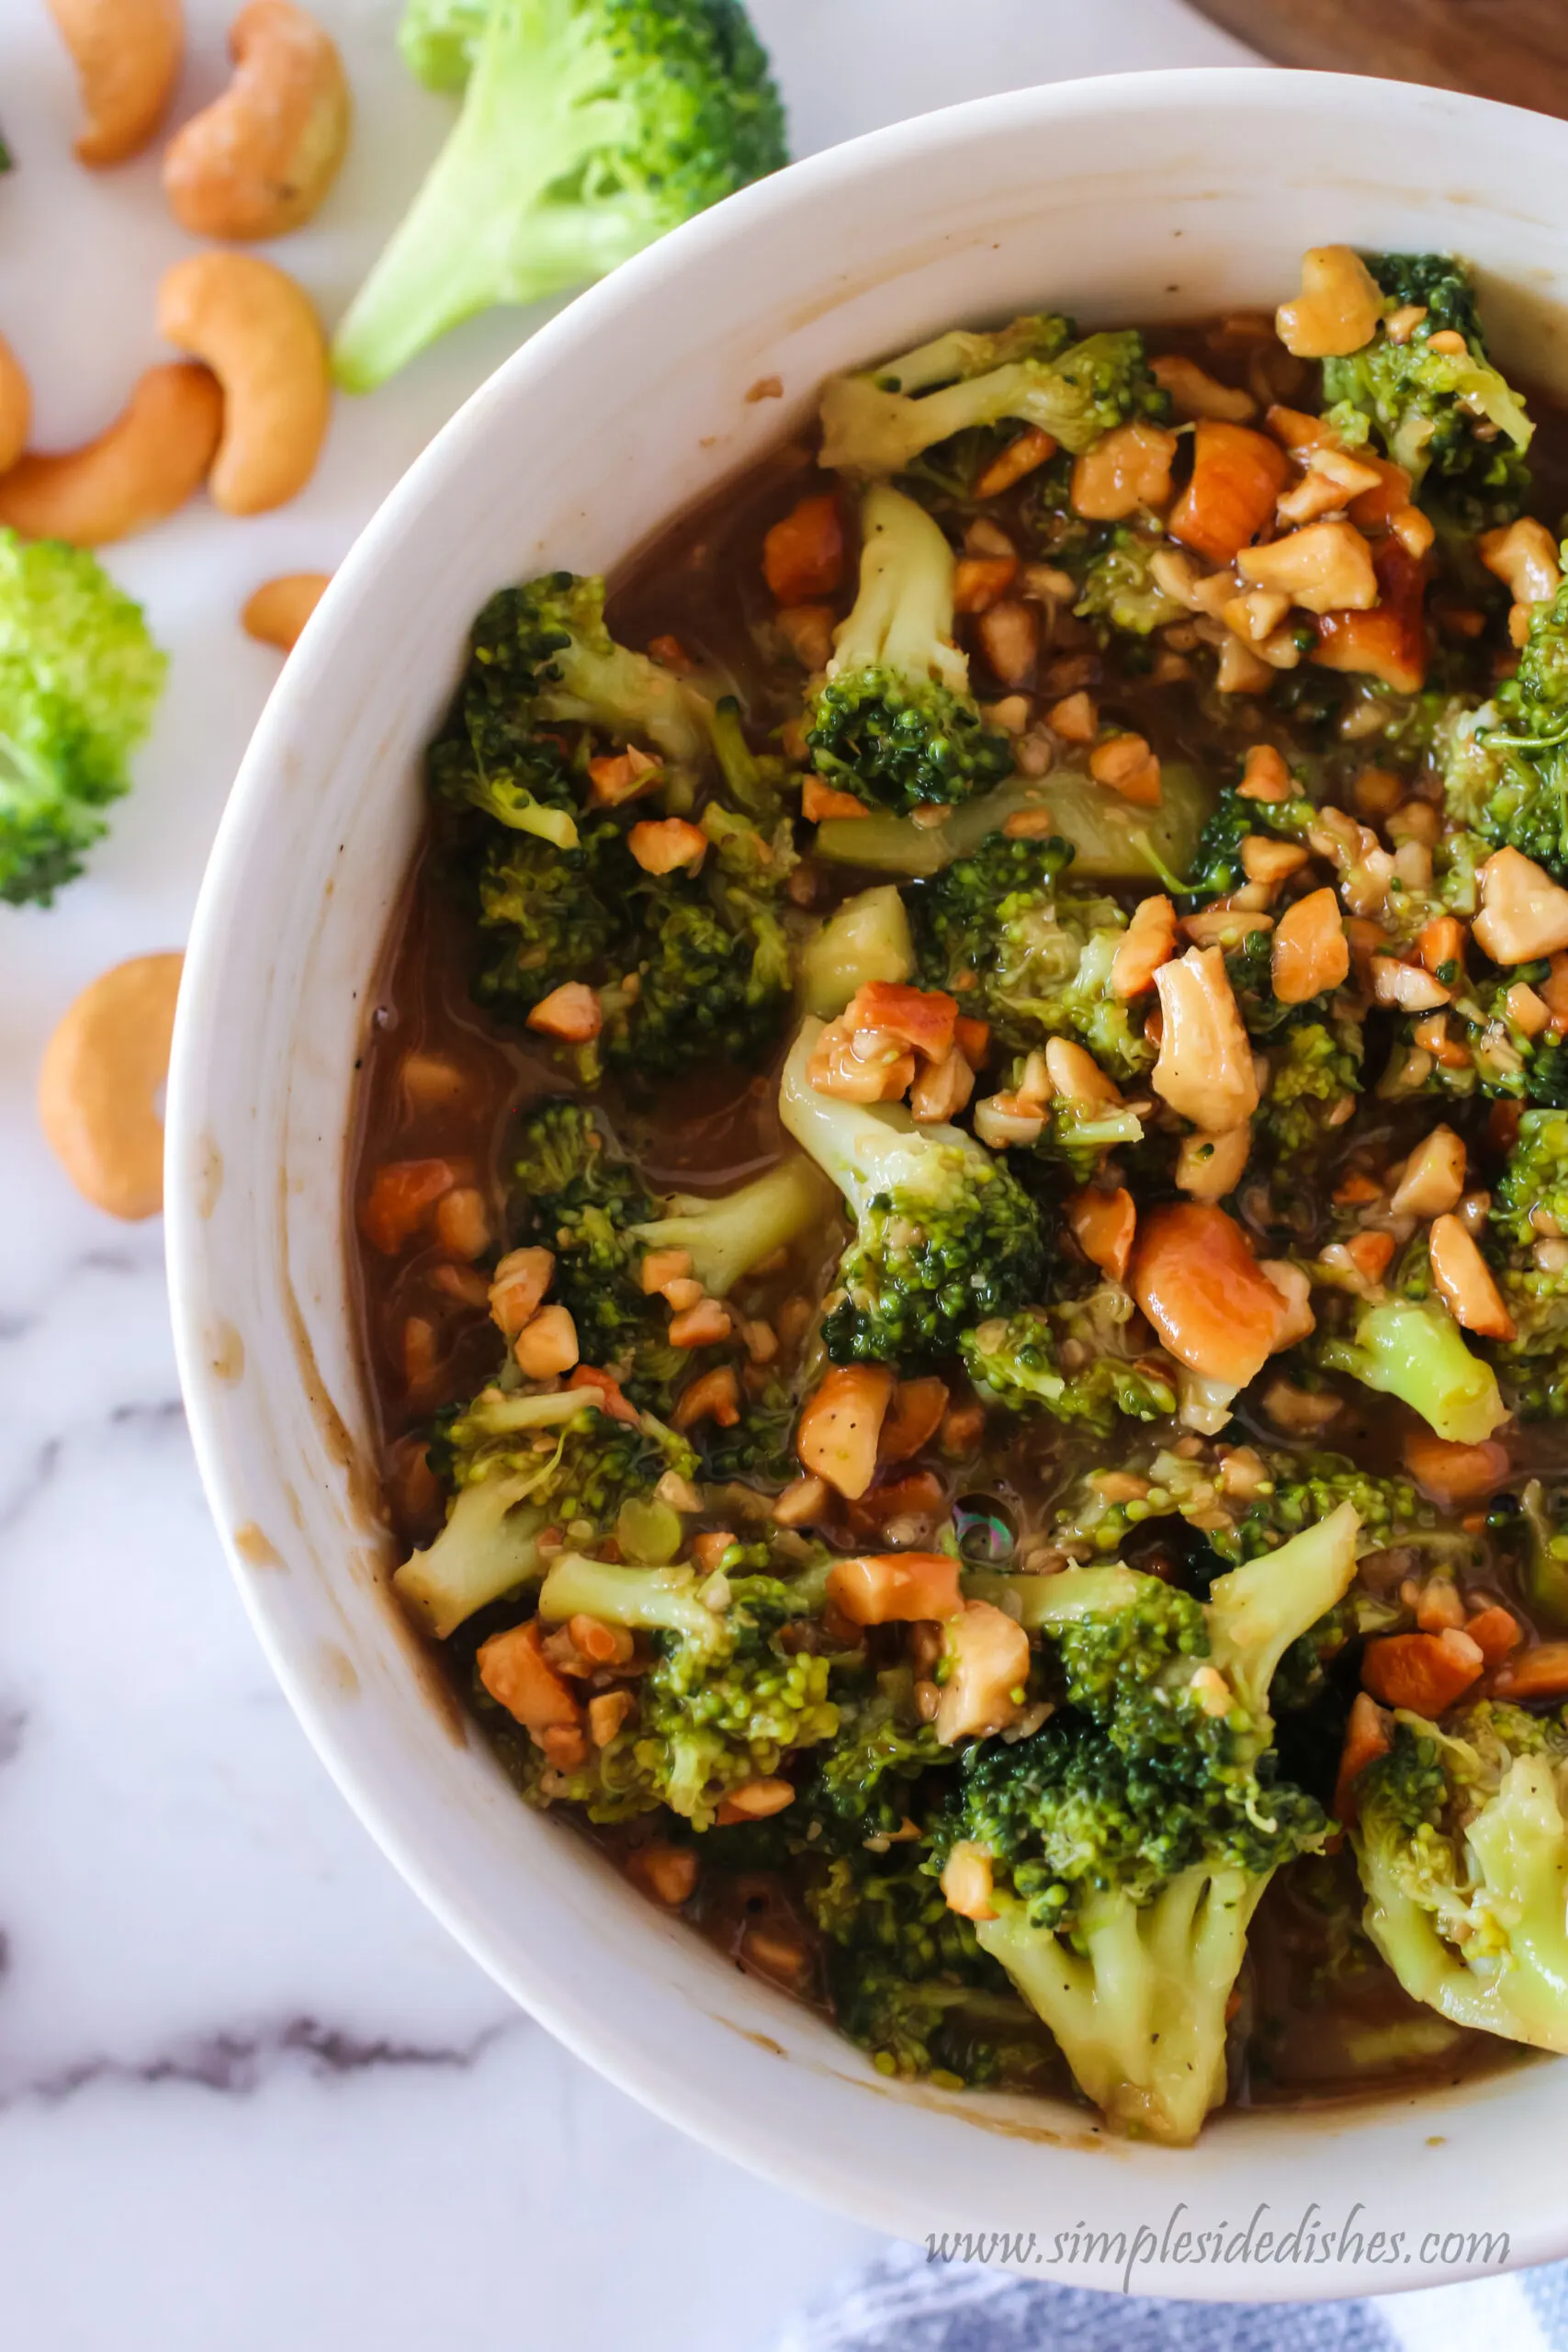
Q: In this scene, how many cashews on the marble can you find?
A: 7